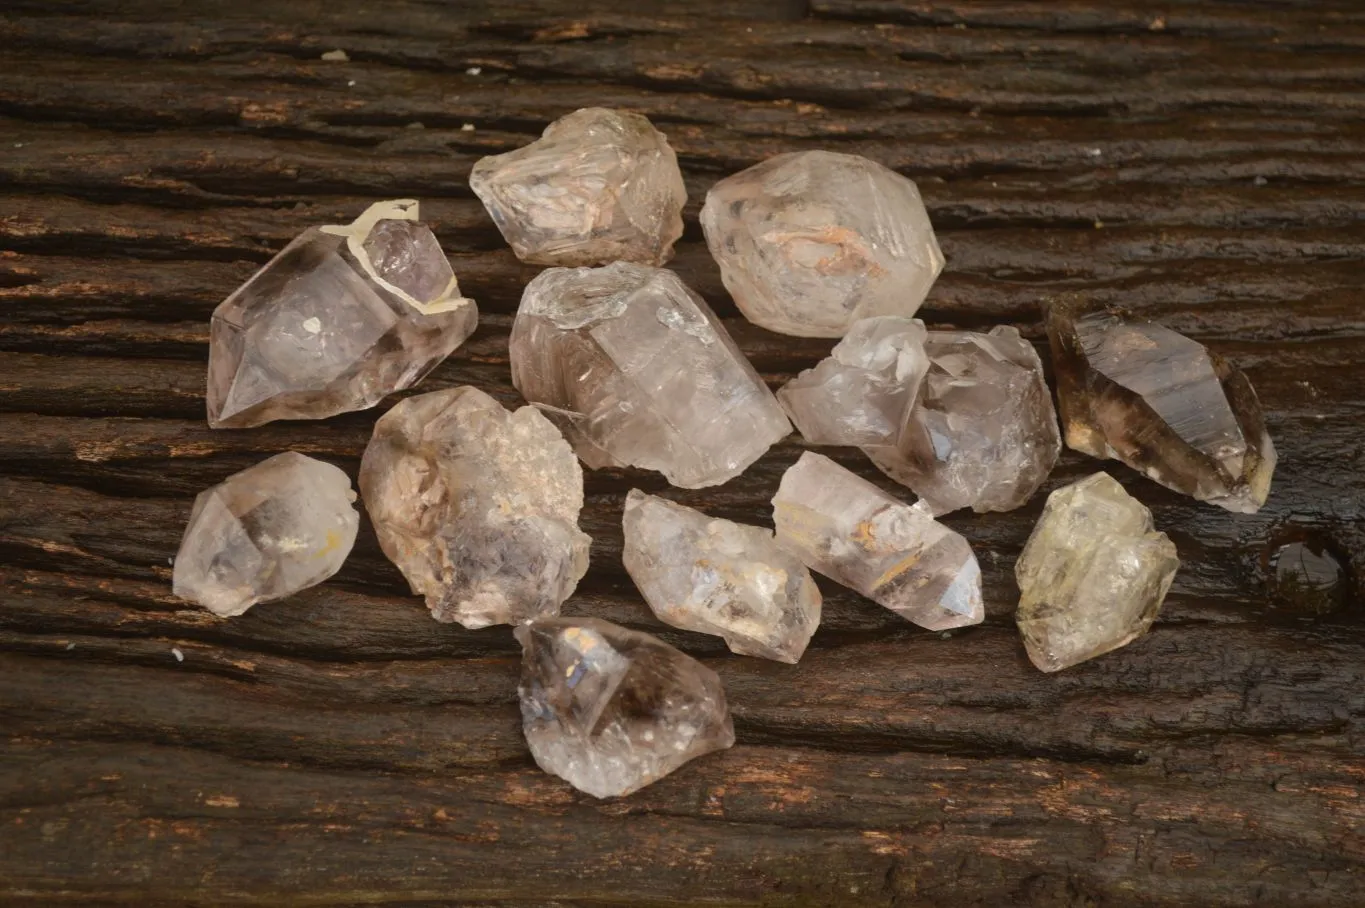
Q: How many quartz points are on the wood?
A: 12